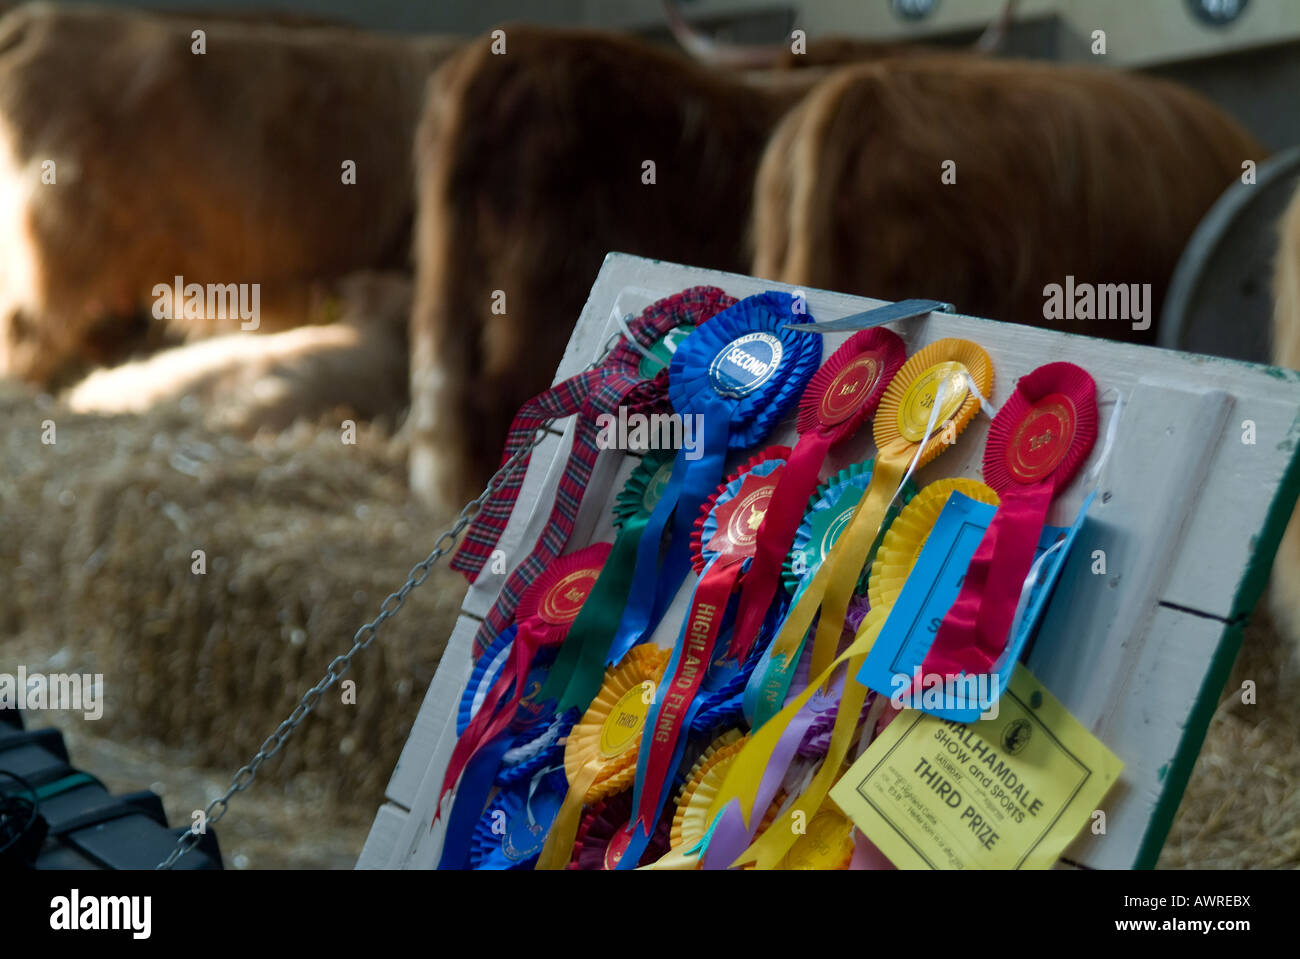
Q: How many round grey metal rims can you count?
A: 1